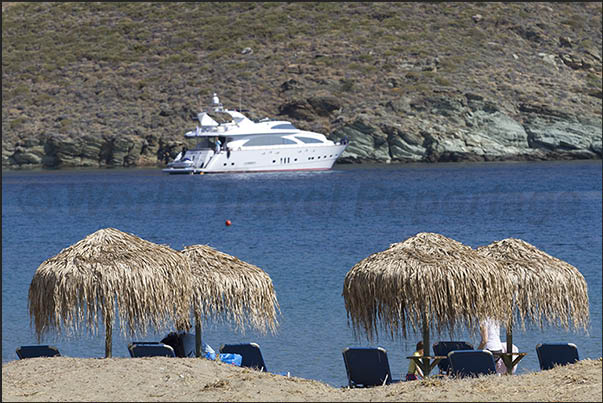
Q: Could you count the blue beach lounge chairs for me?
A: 7